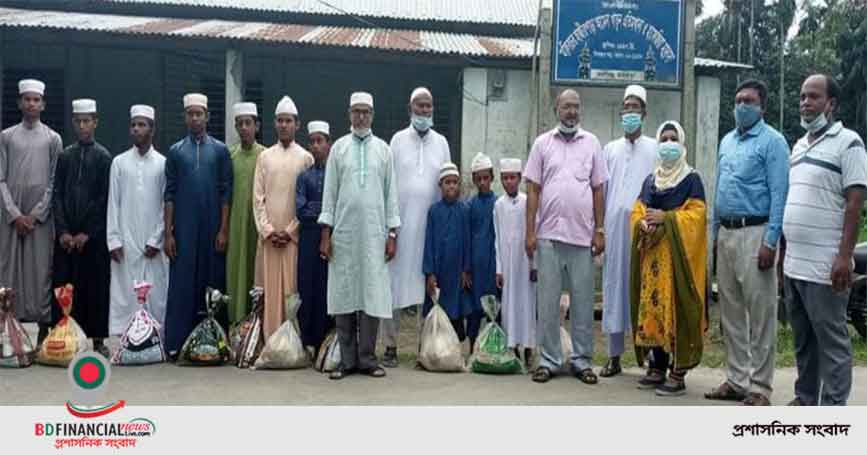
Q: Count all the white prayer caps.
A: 13